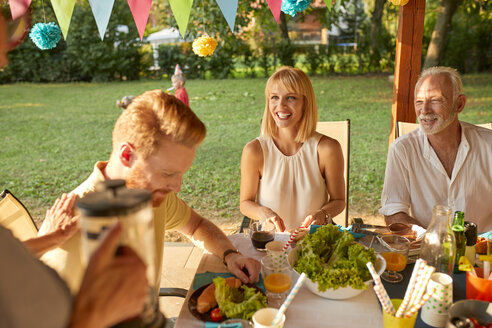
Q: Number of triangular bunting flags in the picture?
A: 8